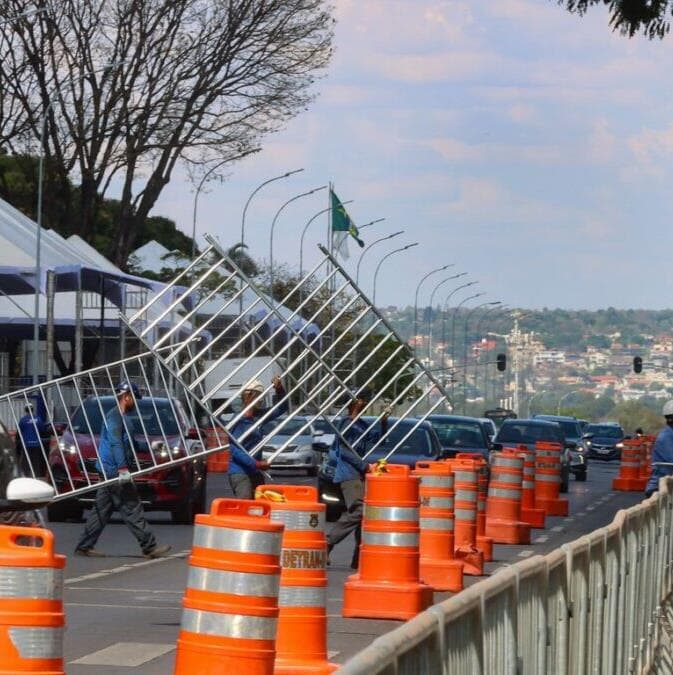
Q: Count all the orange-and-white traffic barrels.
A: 13